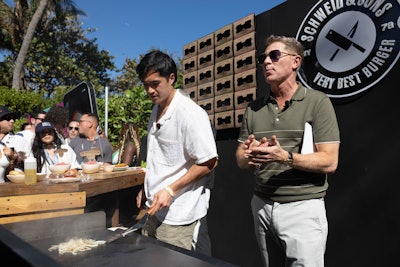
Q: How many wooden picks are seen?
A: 2